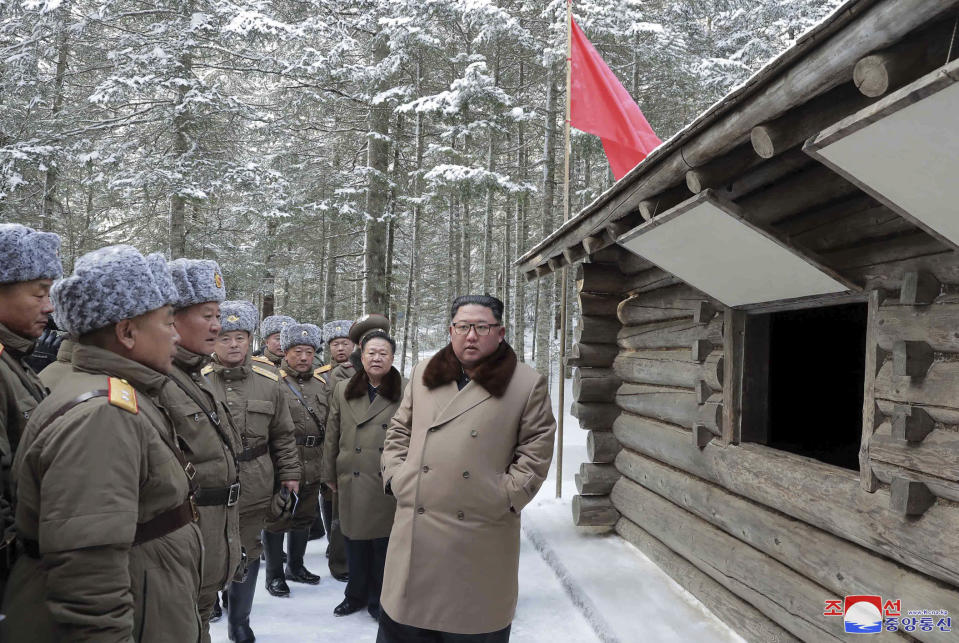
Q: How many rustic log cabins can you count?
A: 1